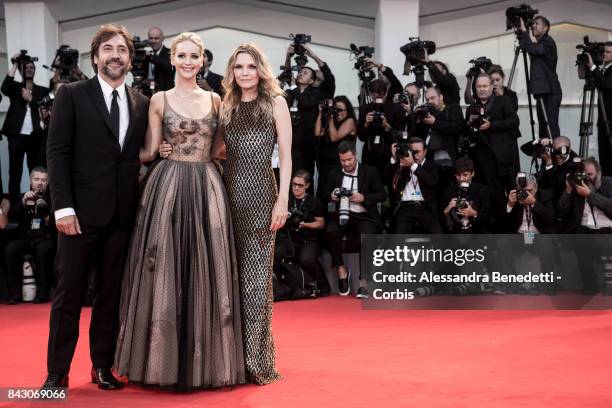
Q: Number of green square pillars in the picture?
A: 0